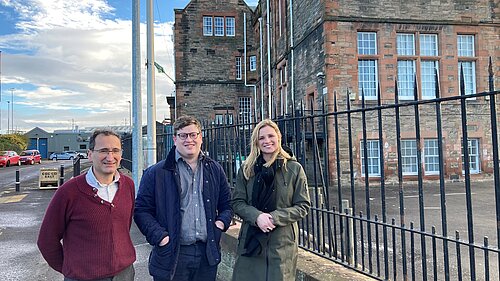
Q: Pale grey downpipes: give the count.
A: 4